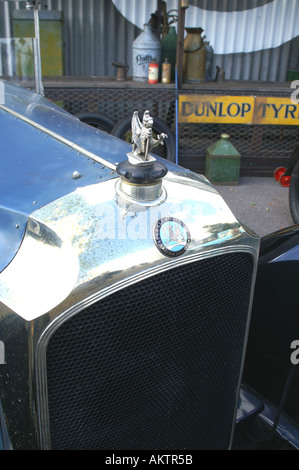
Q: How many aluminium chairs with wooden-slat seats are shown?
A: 0